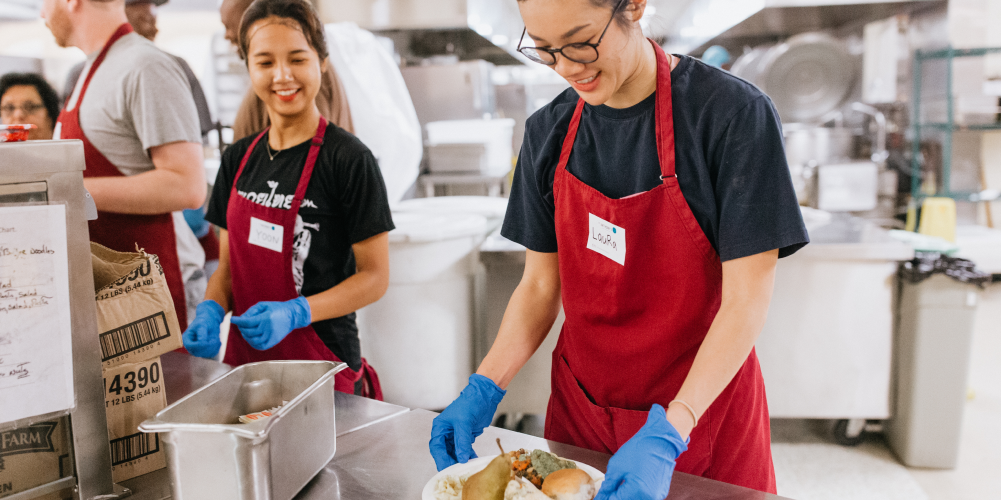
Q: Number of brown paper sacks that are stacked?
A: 2